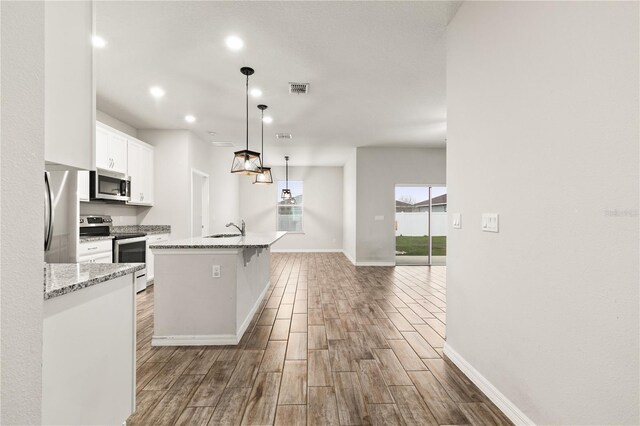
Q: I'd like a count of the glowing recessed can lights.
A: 6